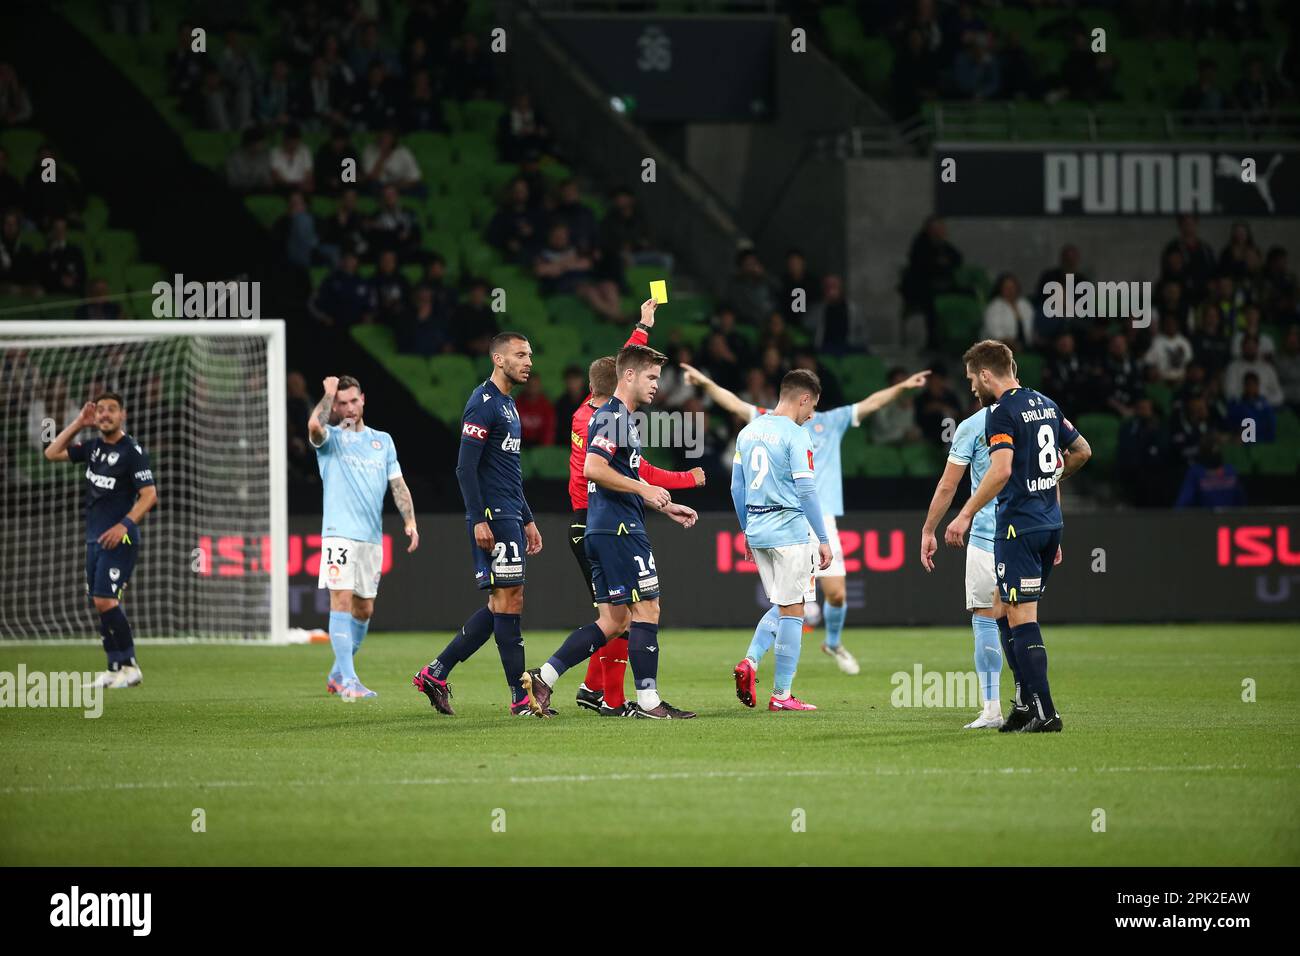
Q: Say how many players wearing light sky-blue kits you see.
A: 4